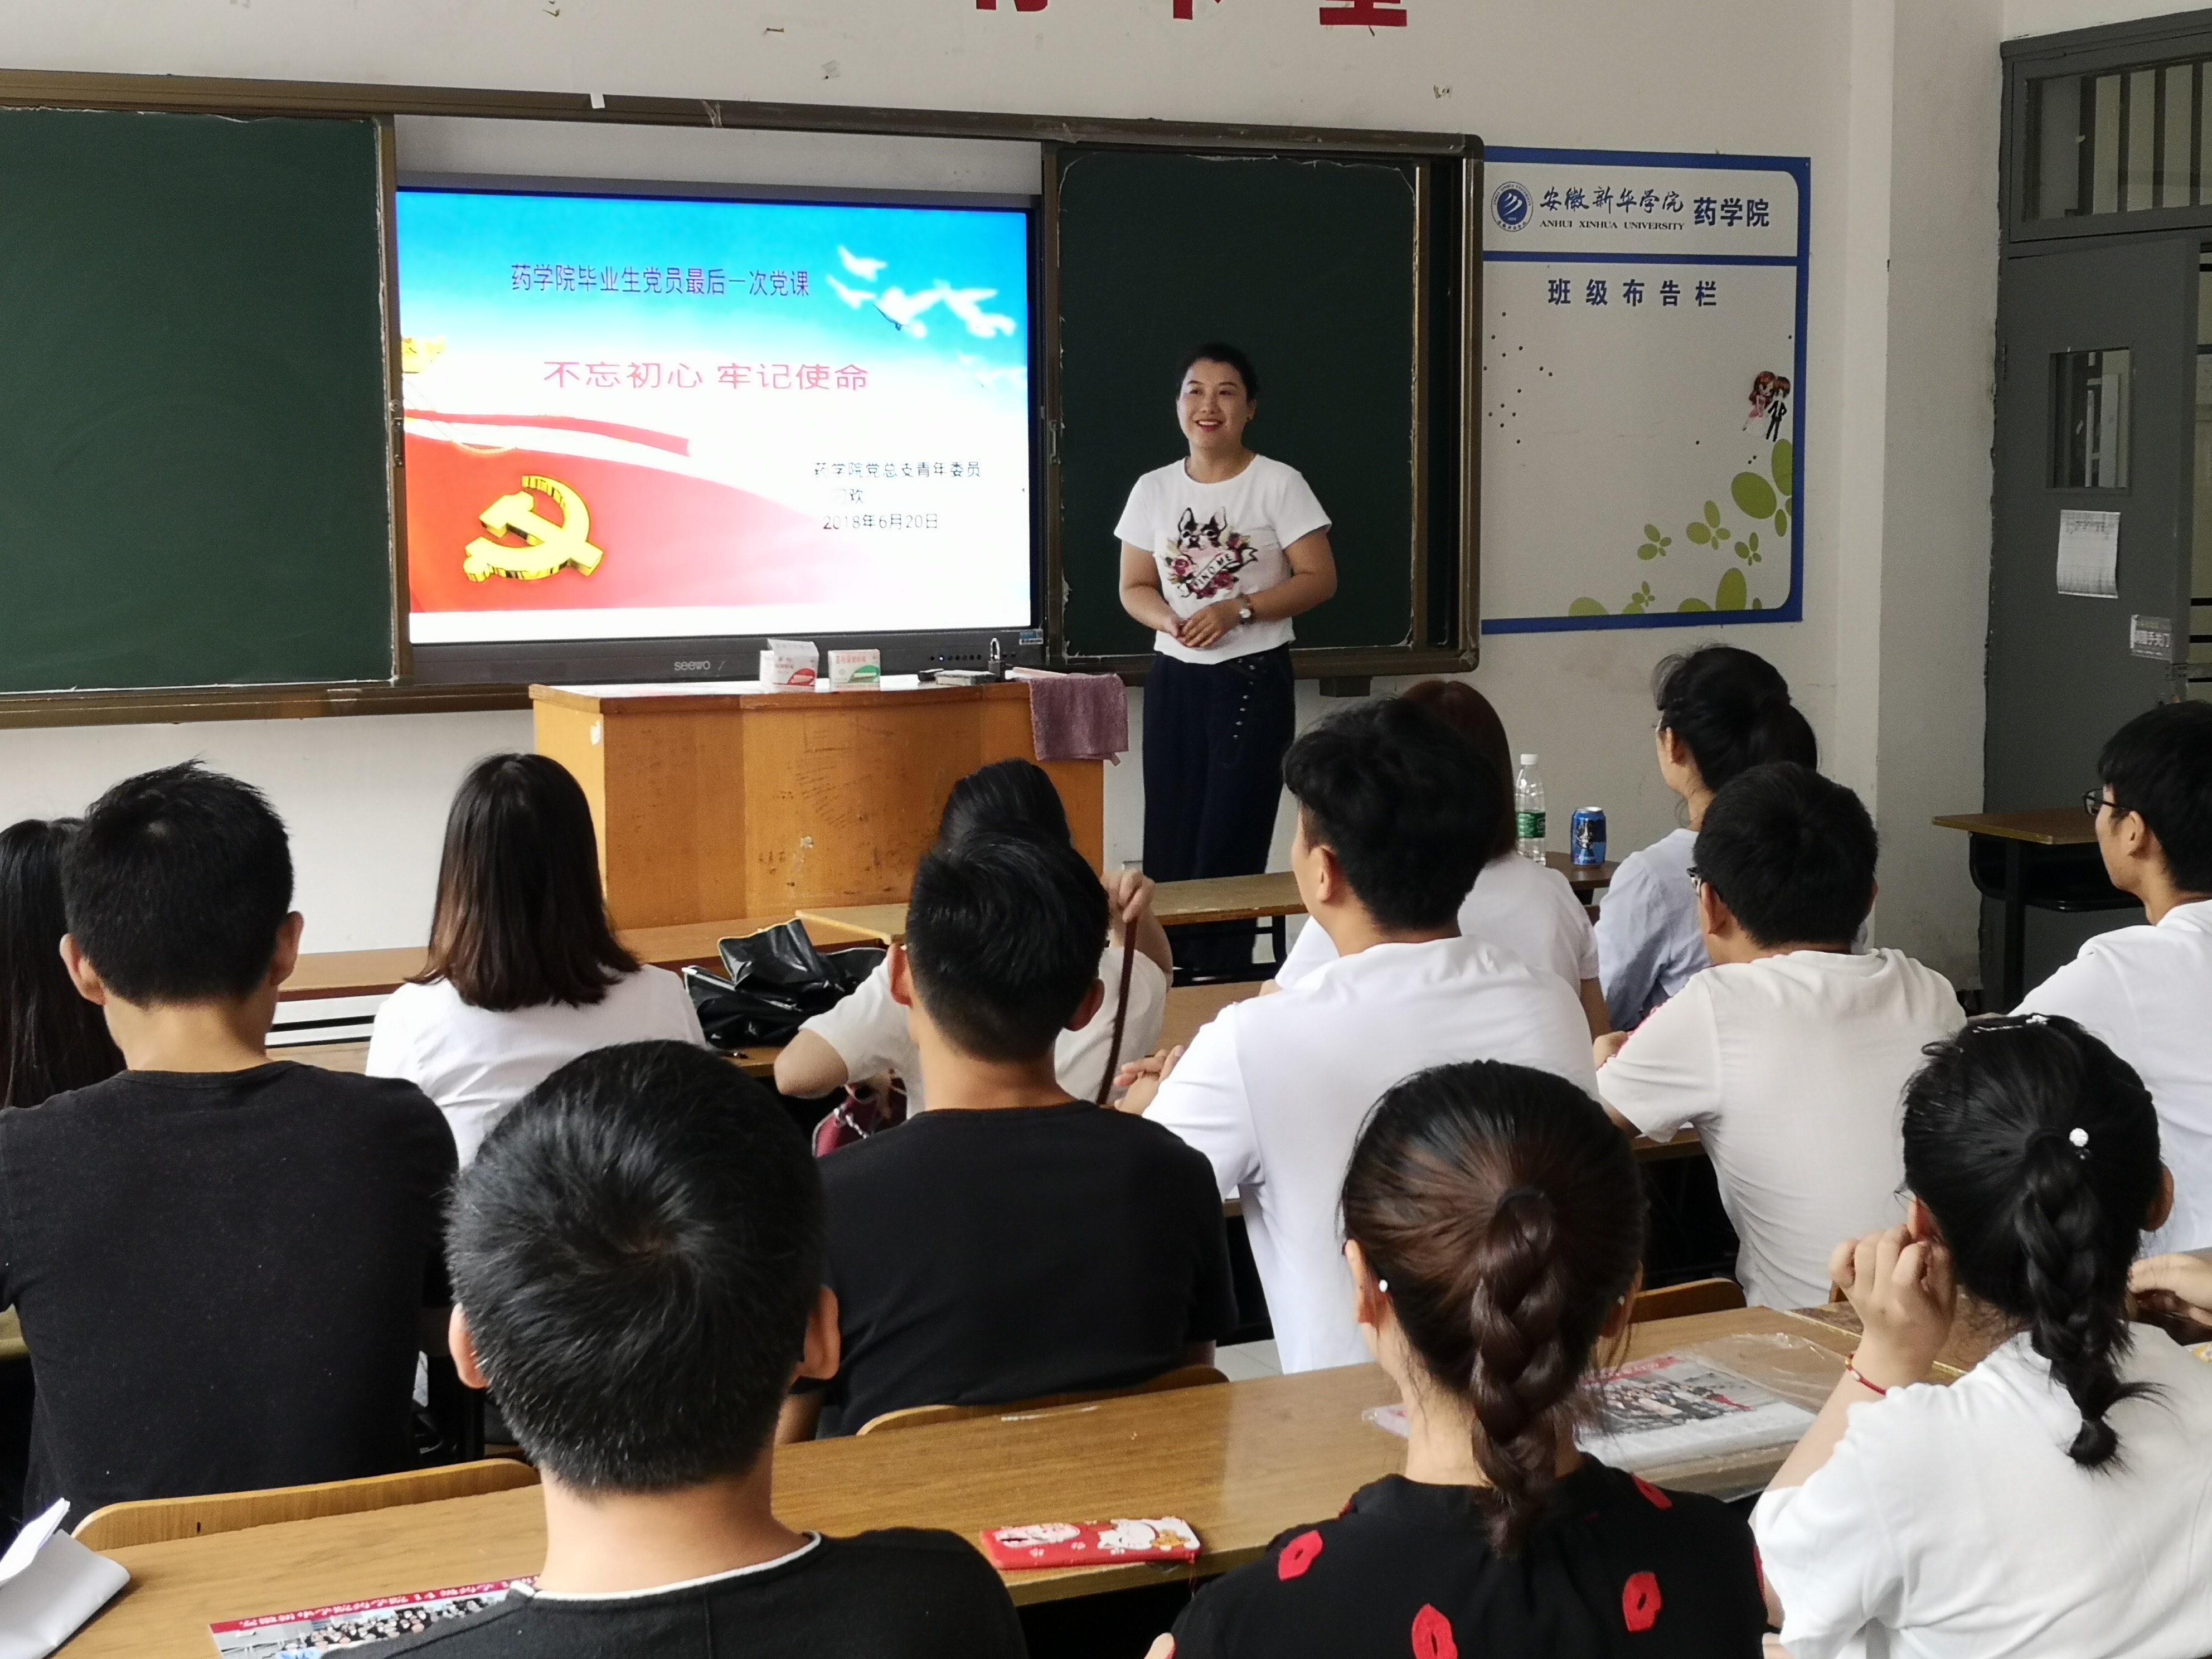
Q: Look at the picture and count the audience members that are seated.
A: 13